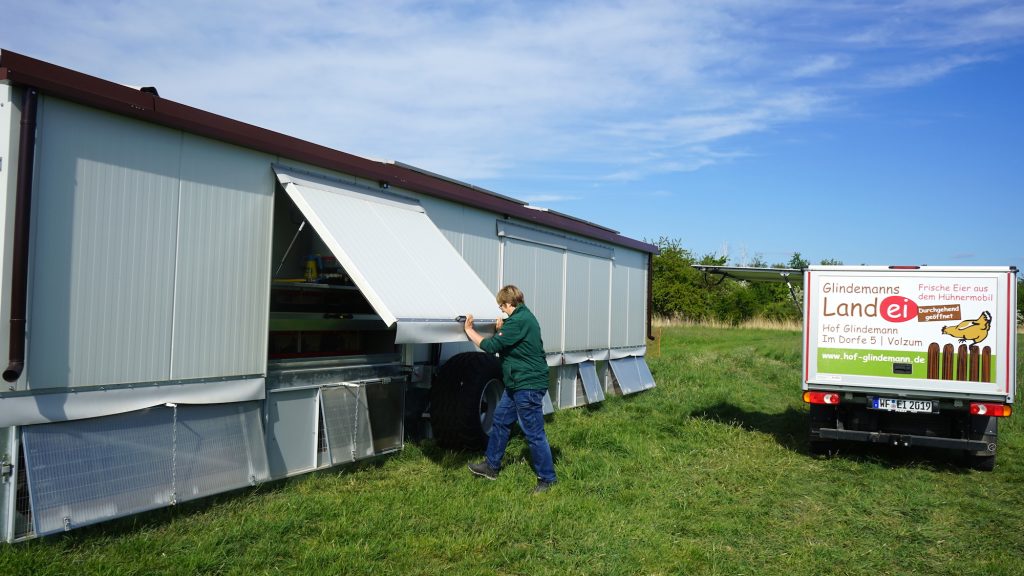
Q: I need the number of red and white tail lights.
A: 2